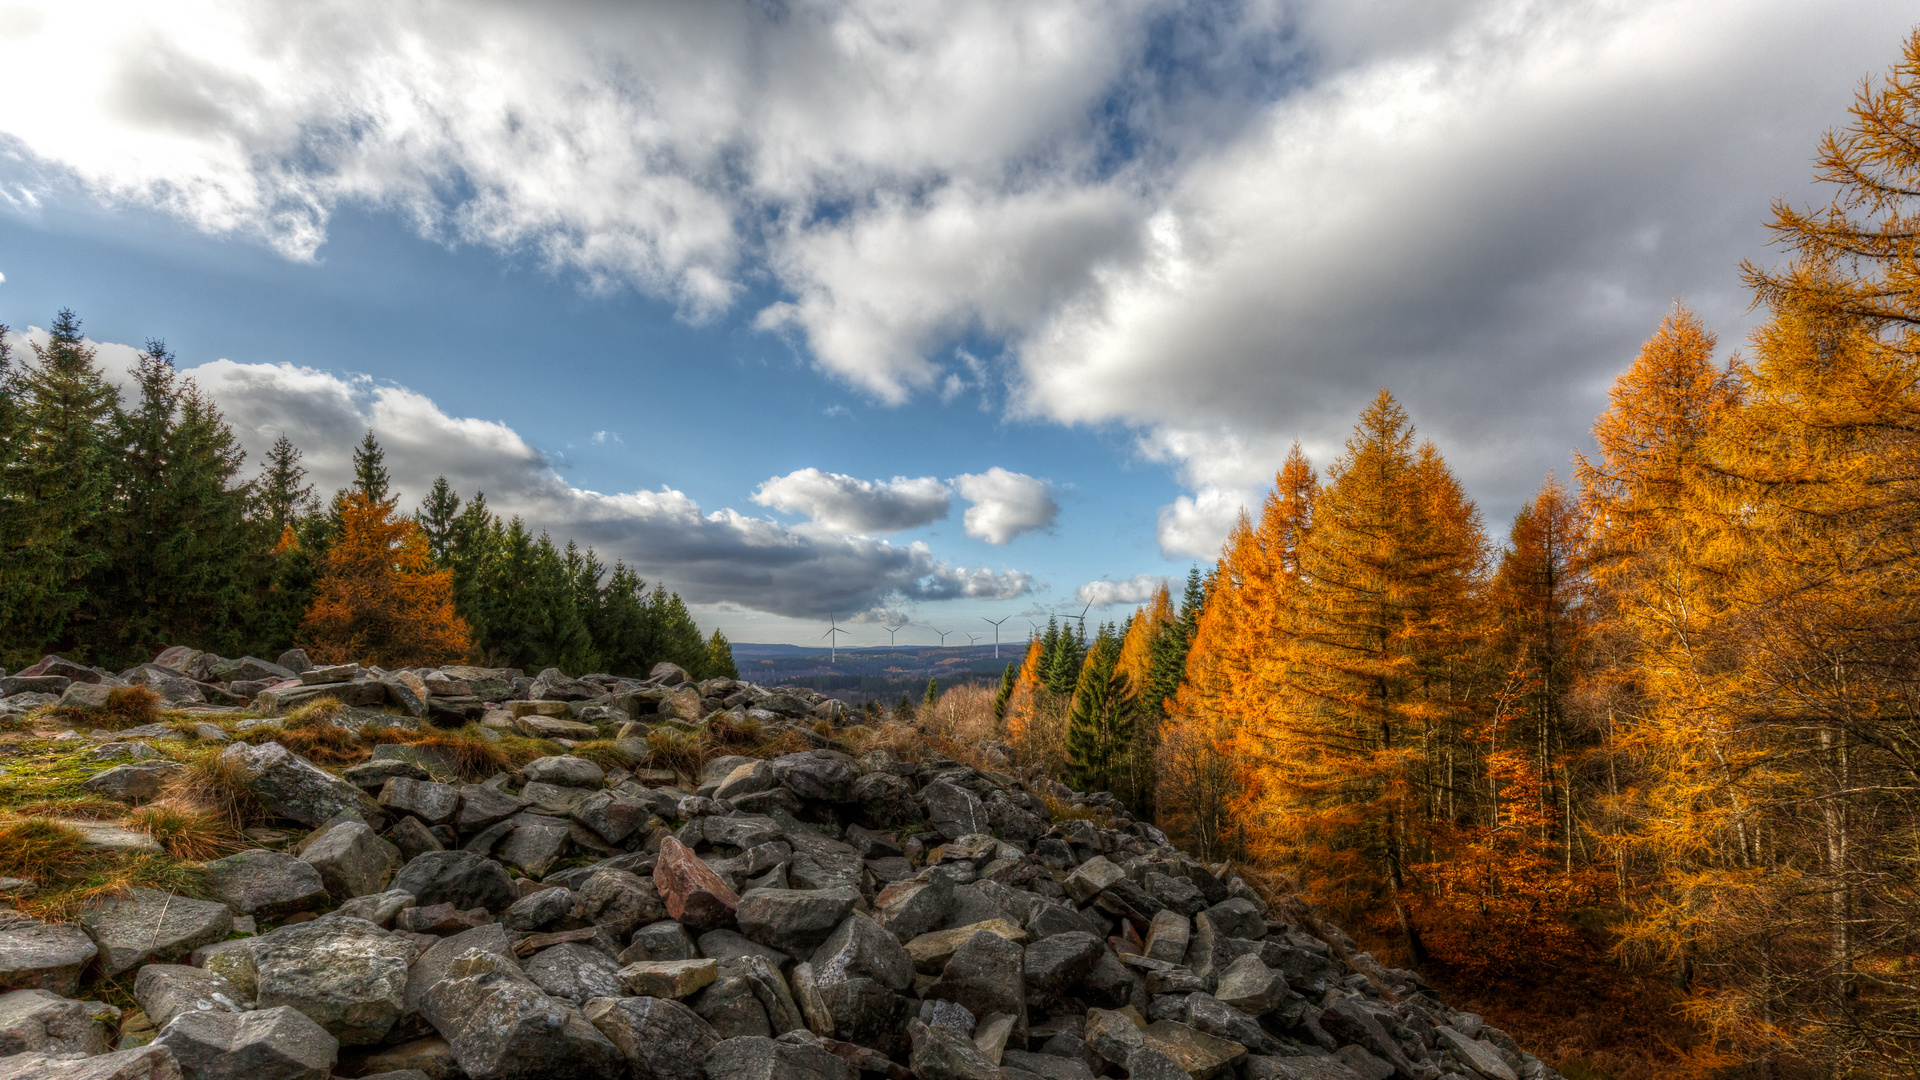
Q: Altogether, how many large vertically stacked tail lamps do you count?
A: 0